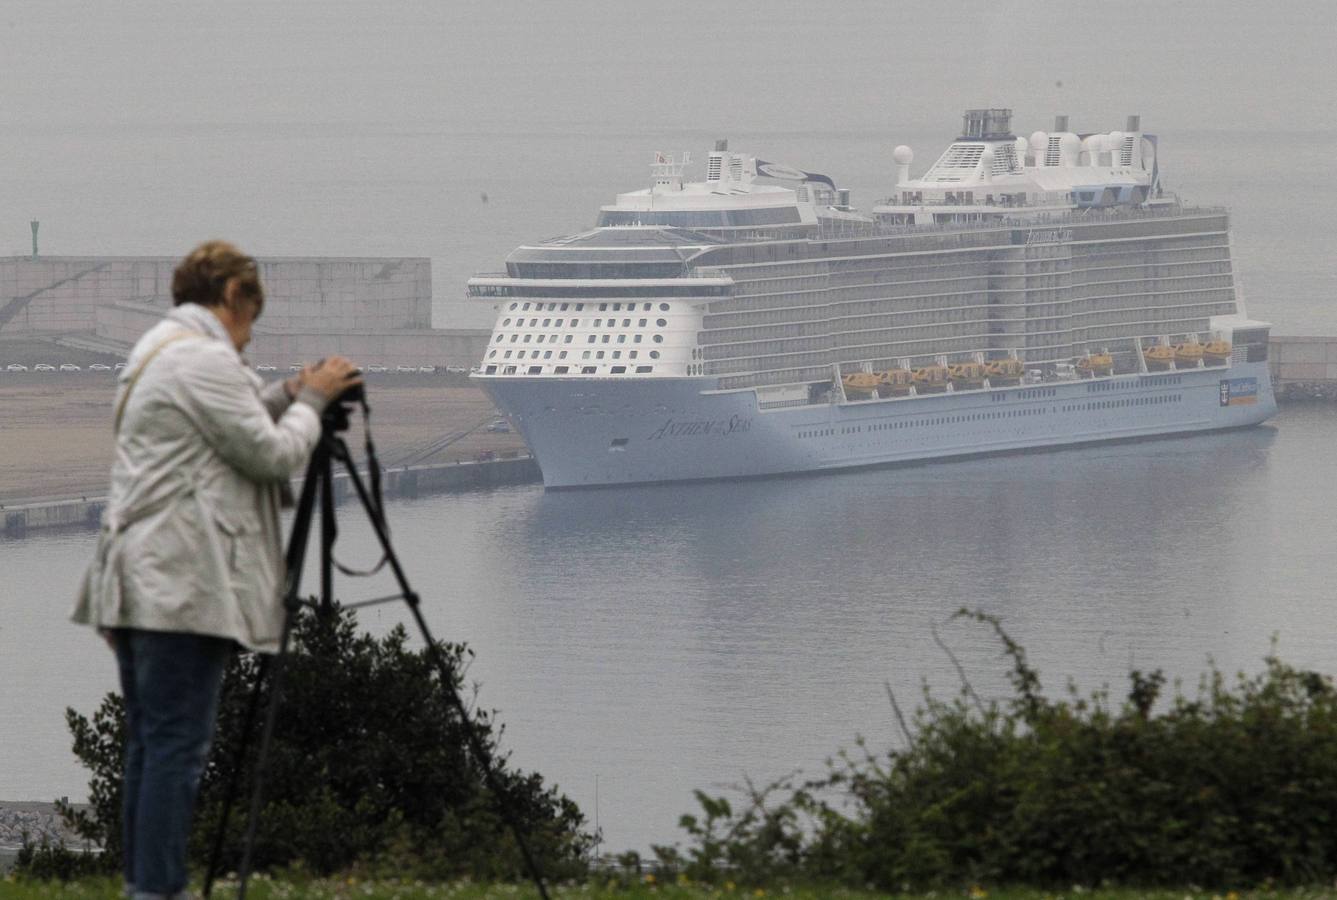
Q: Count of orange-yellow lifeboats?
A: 9